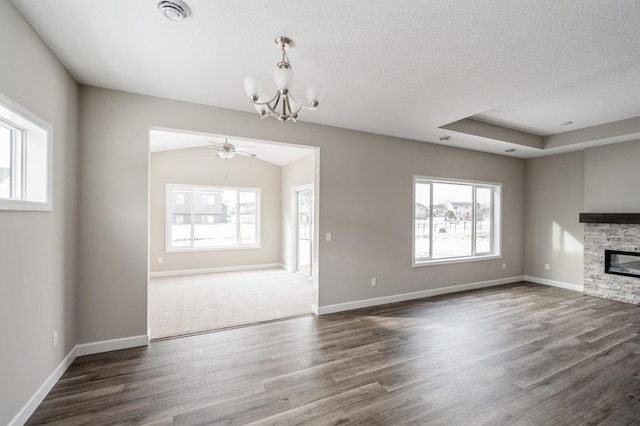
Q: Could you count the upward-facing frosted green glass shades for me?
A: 0